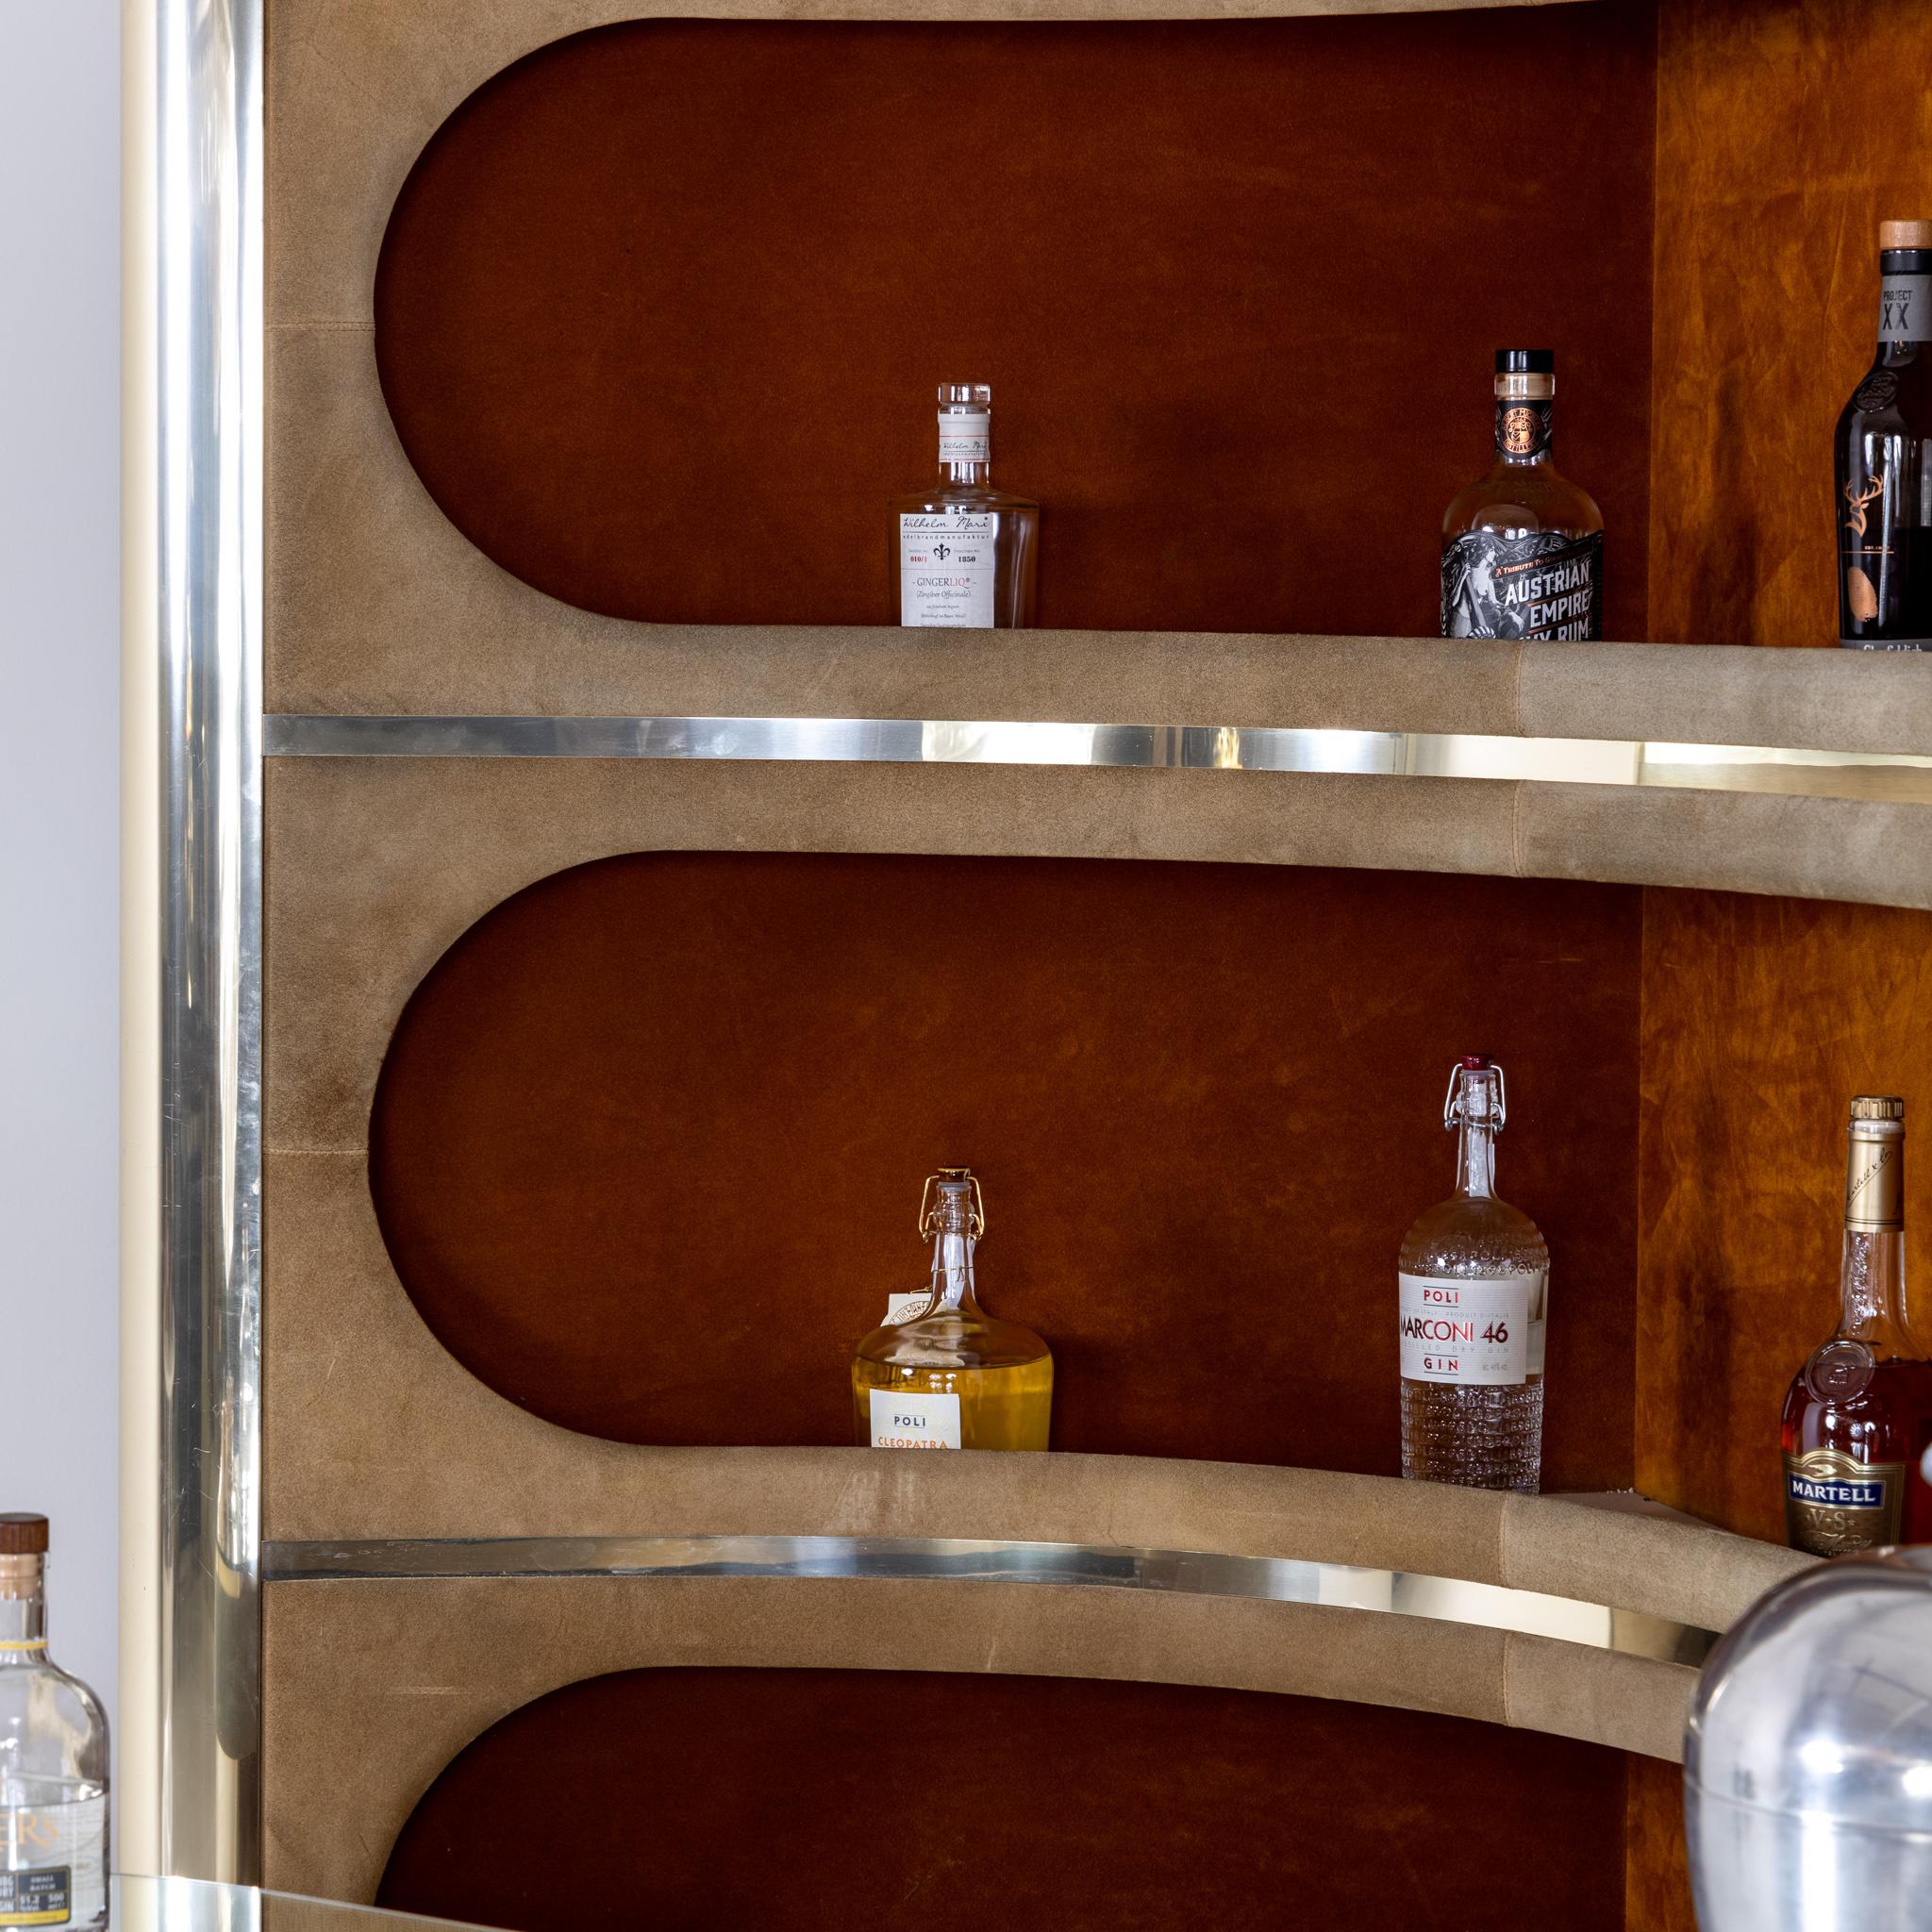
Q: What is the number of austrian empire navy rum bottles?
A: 1